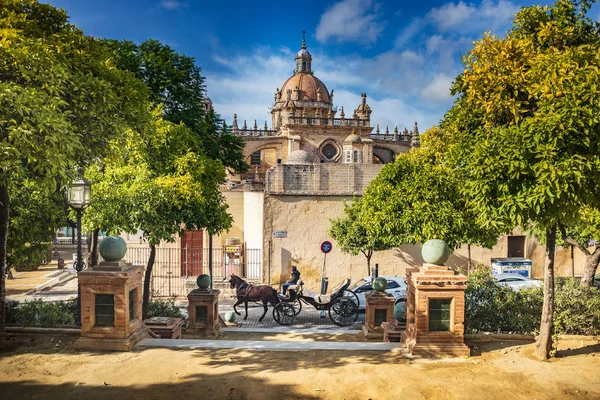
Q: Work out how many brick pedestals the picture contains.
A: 4